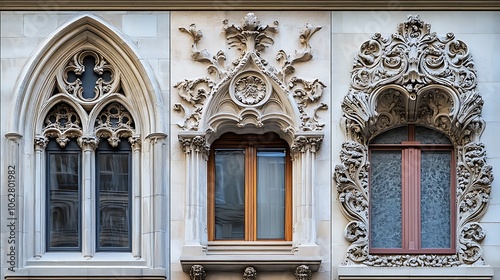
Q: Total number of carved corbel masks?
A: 3